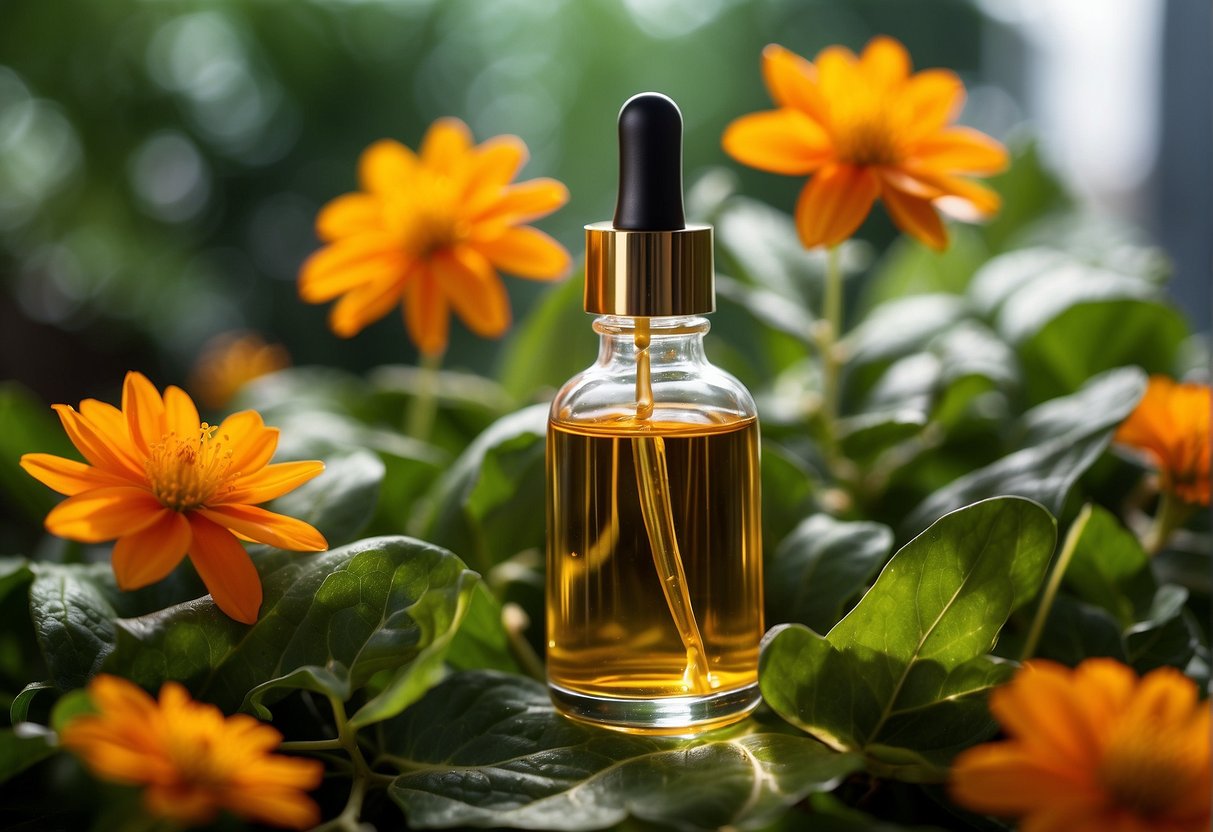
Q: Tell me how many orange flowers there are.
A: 7